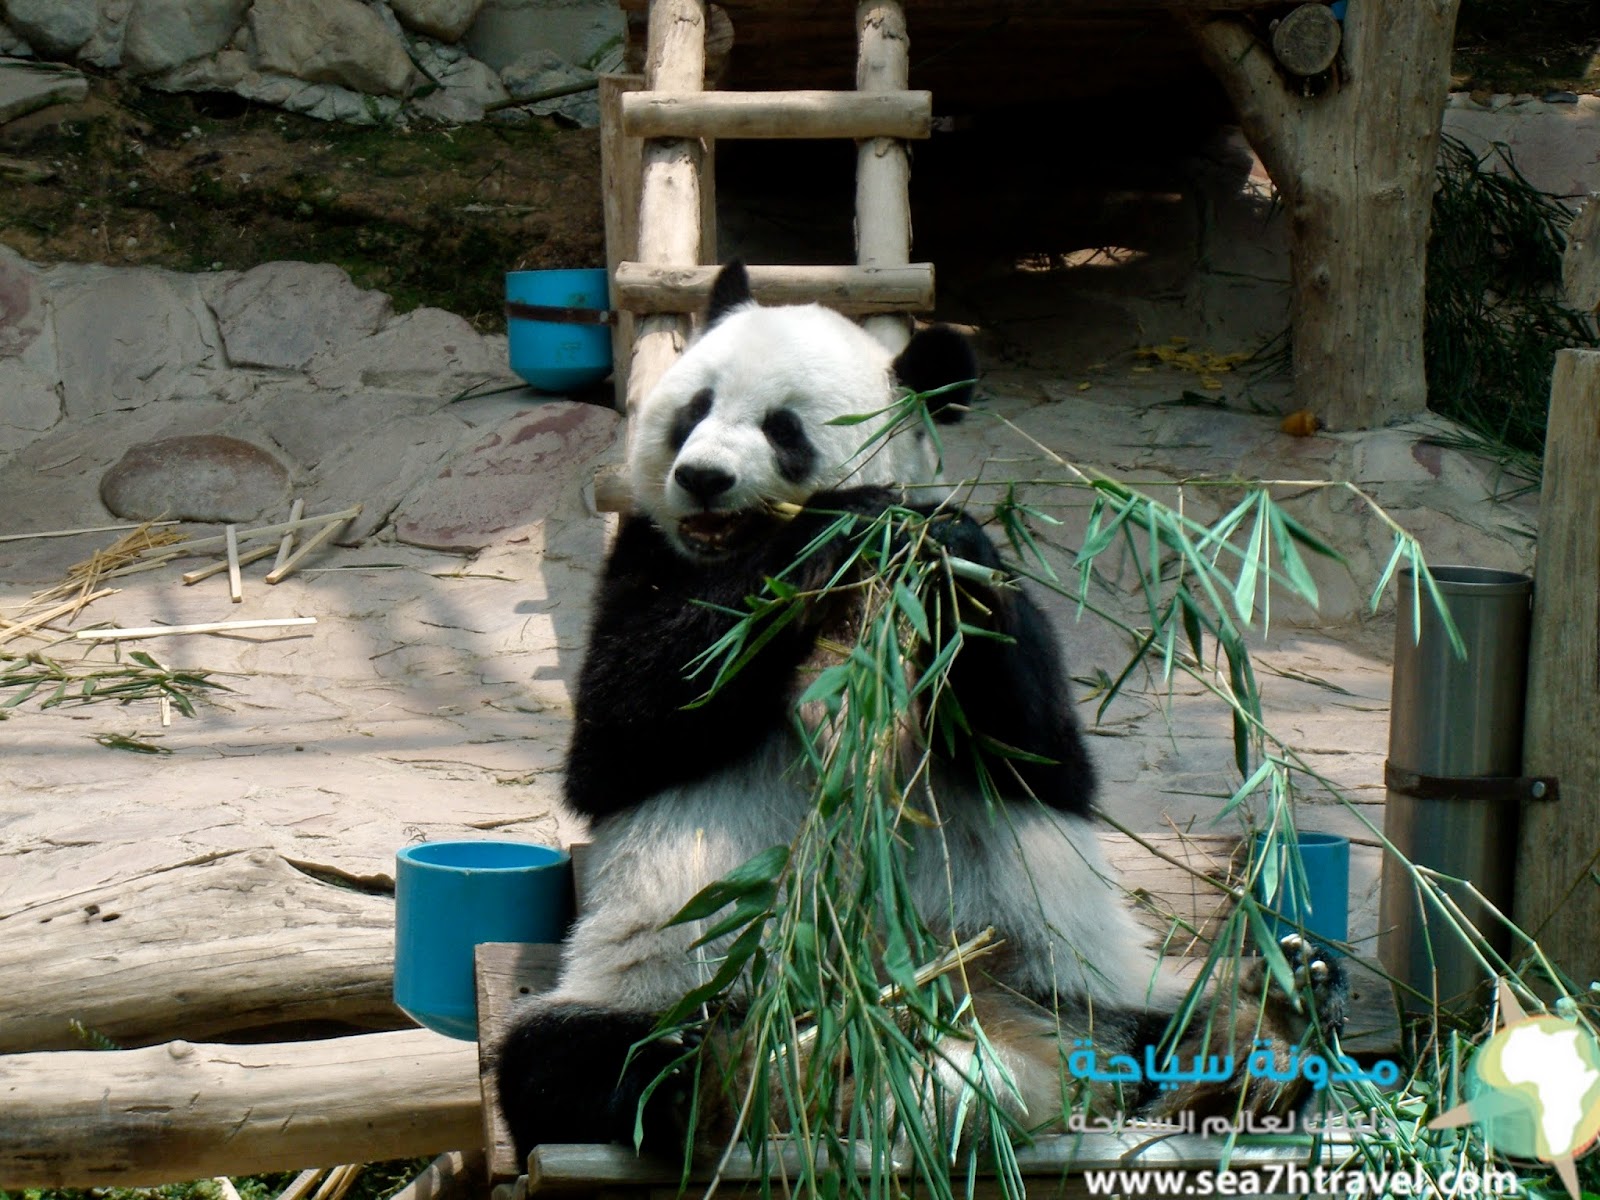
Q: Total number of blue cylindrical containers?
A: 3